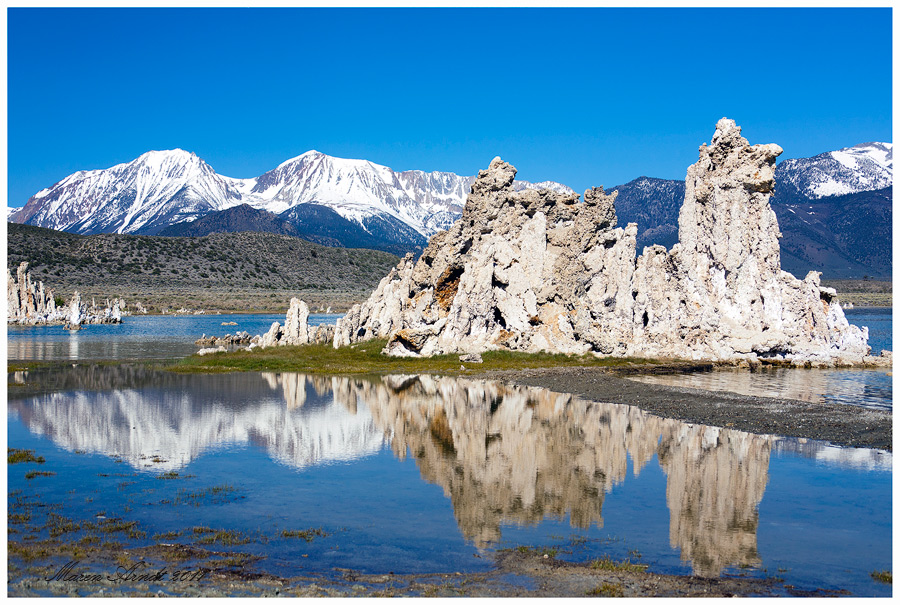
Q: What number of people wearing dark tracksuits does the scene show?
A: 0